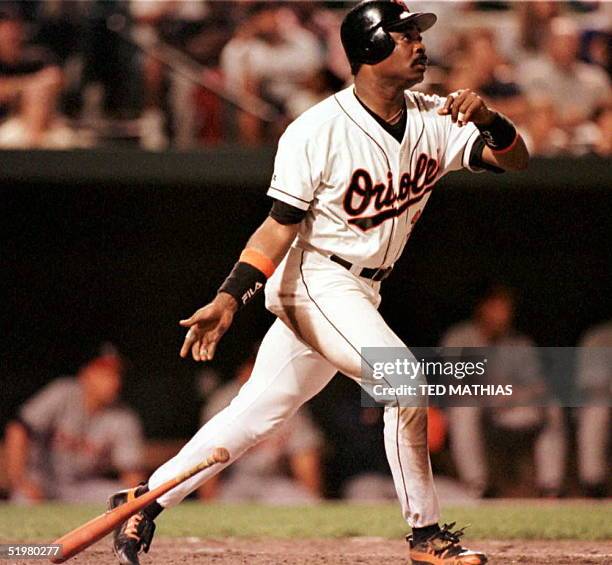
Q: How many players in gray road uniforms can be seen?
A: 4